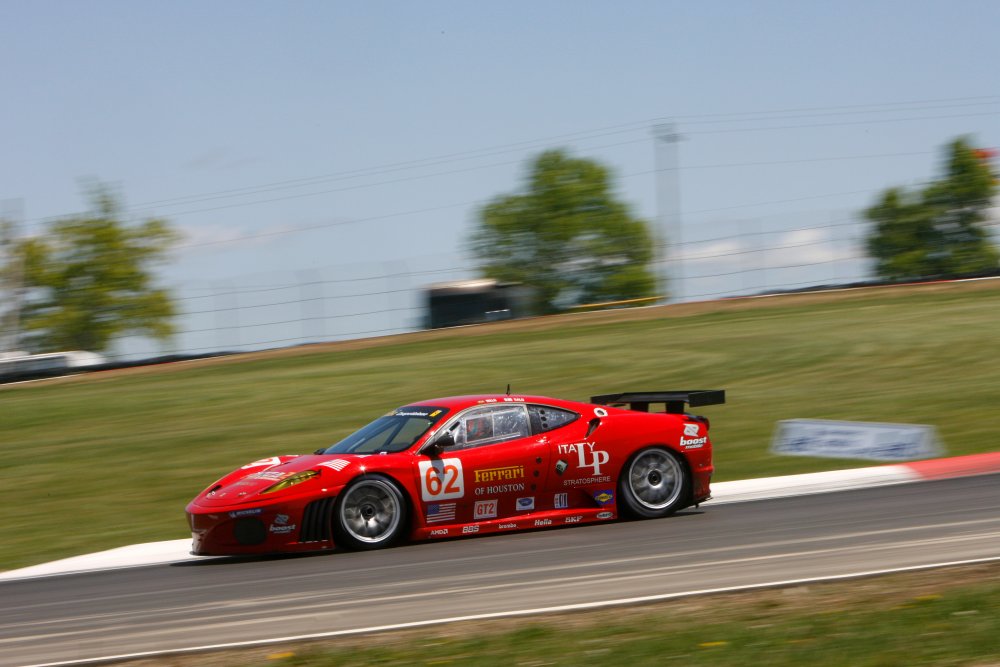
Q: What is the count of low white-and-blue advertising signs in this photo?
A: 1